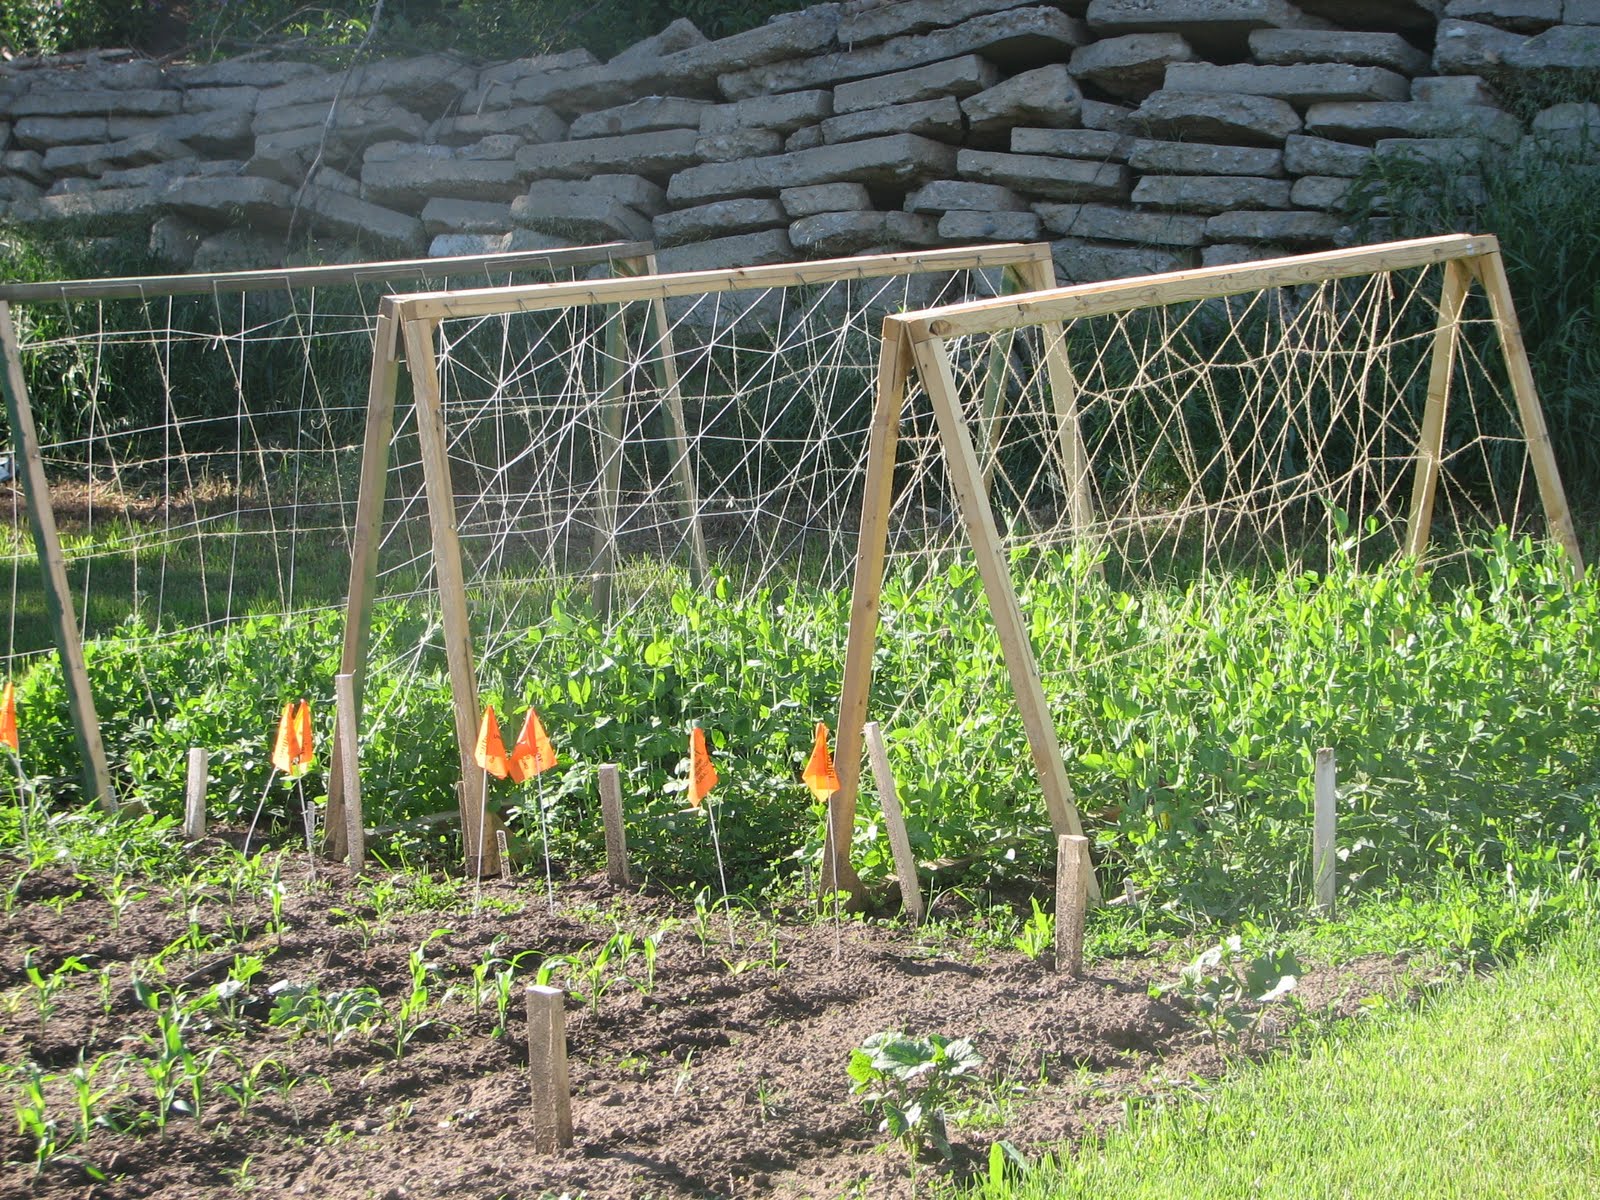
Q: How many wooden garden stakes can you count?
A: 7